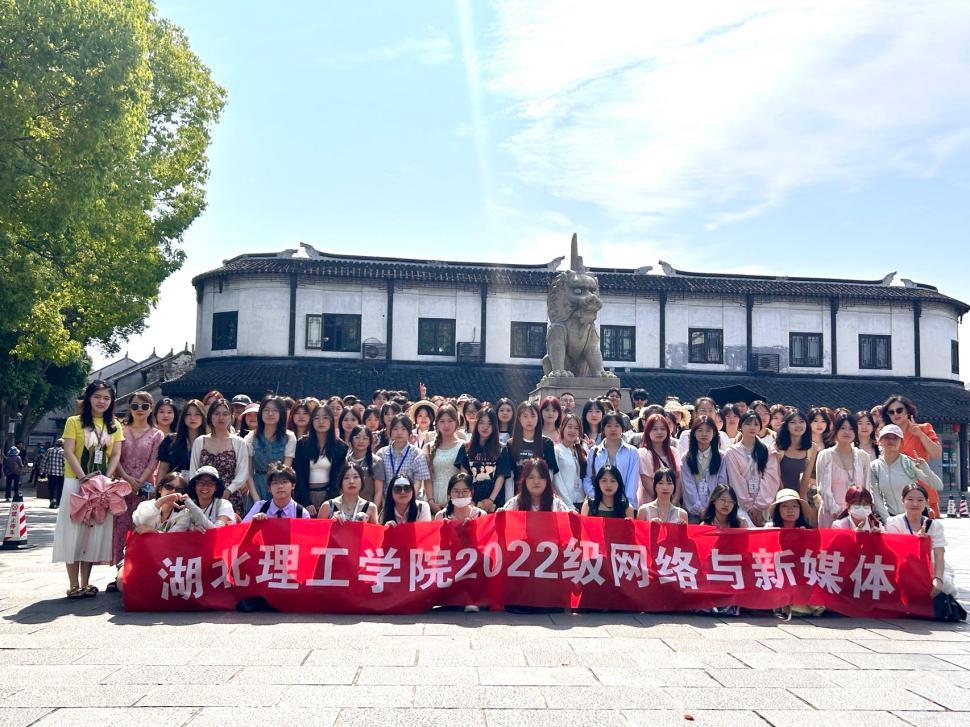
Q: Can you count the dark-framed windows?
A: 9